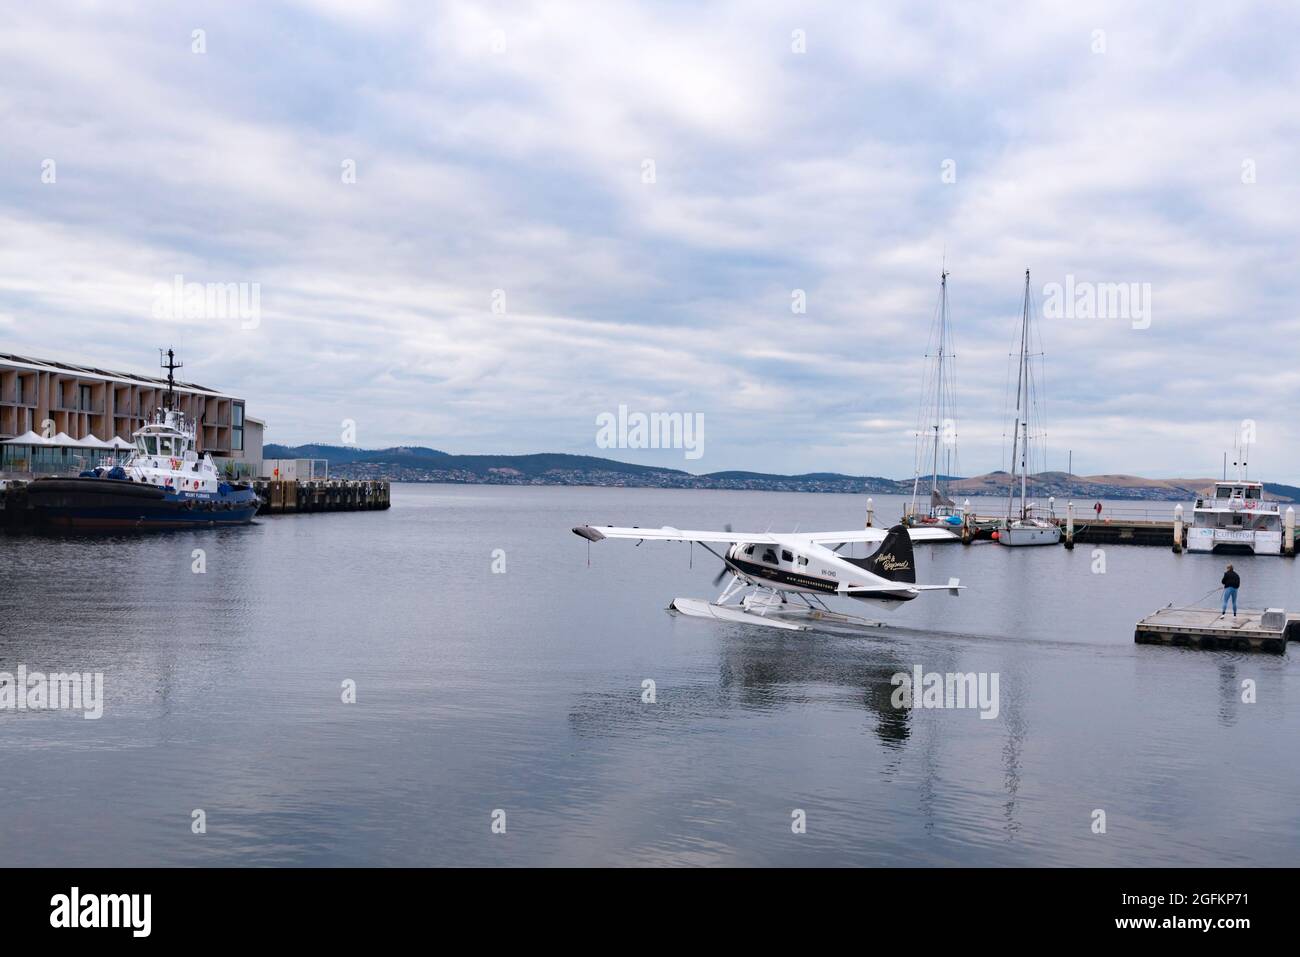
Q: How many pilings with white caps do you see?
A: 5